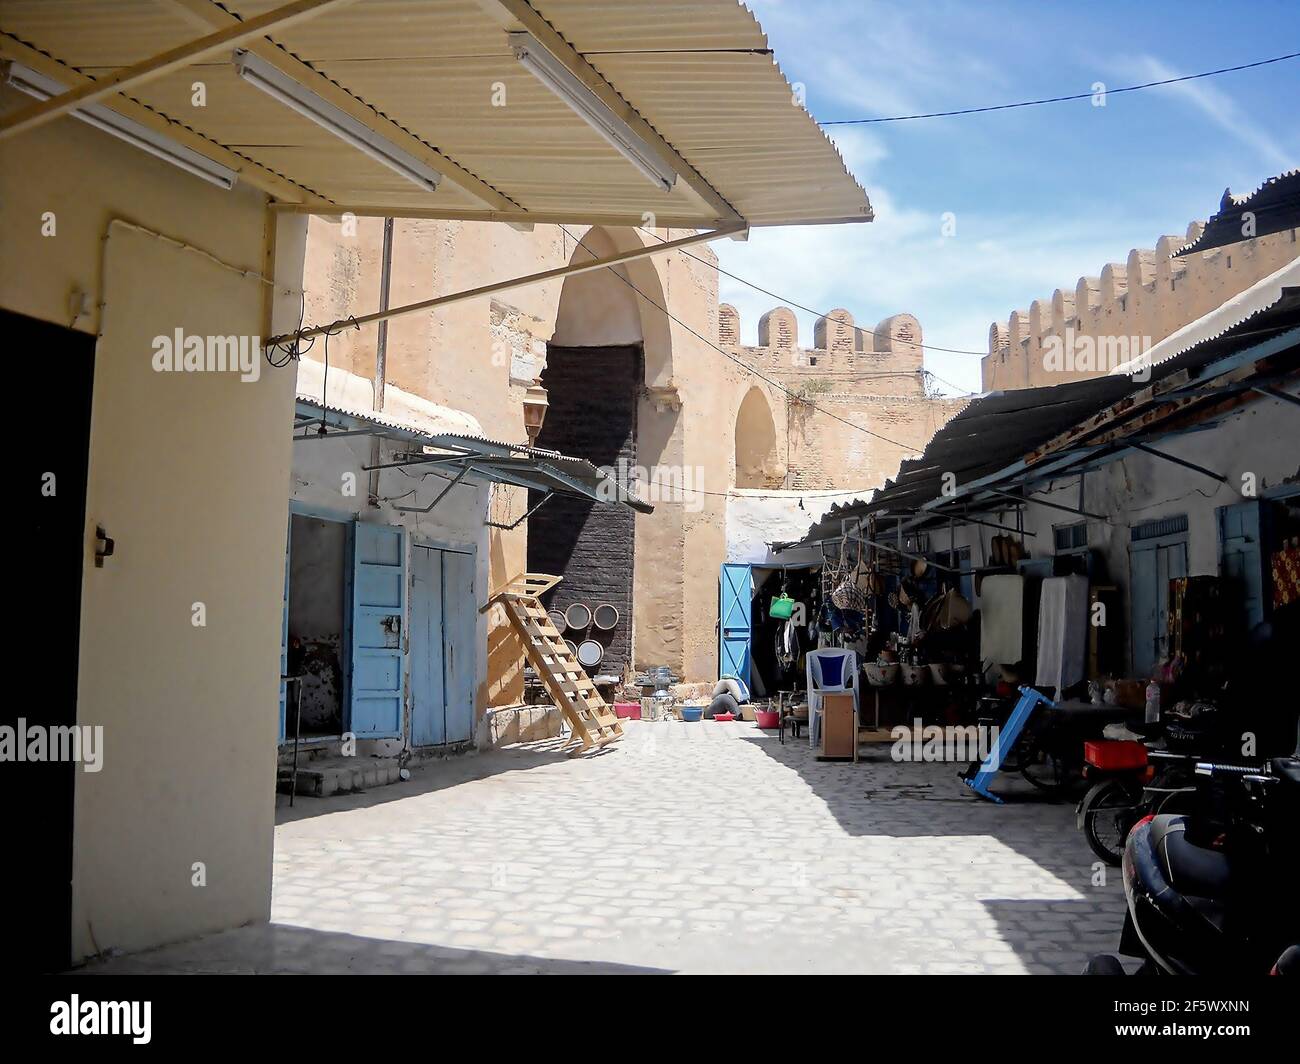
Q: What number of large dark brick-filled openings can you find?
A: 1